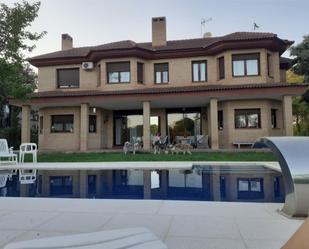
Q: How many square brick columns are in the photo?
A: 5